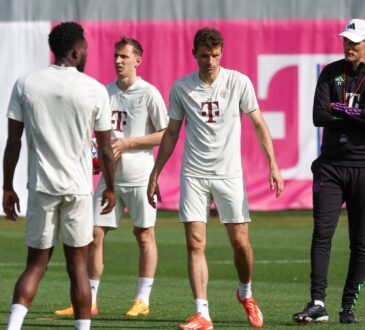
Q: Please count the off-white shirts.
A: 3